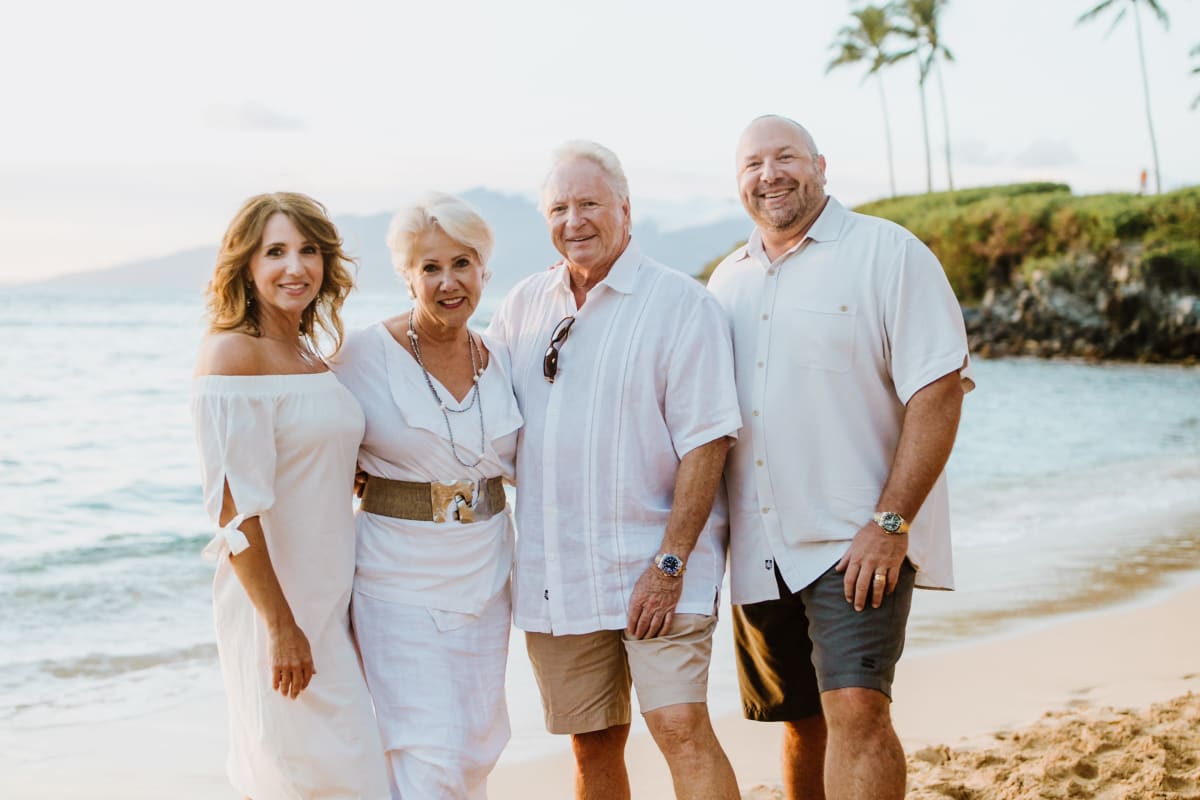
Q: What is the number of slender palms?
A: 4